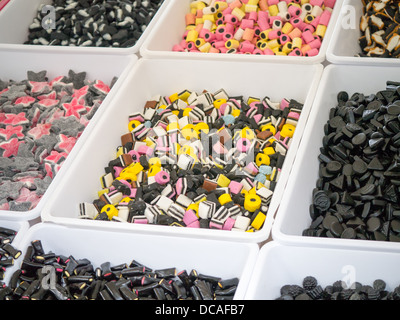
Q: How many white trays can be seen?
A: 9